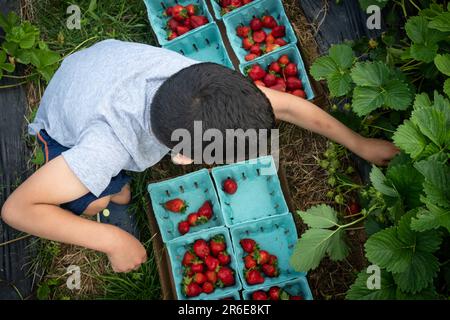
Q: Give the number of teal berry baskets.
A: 11